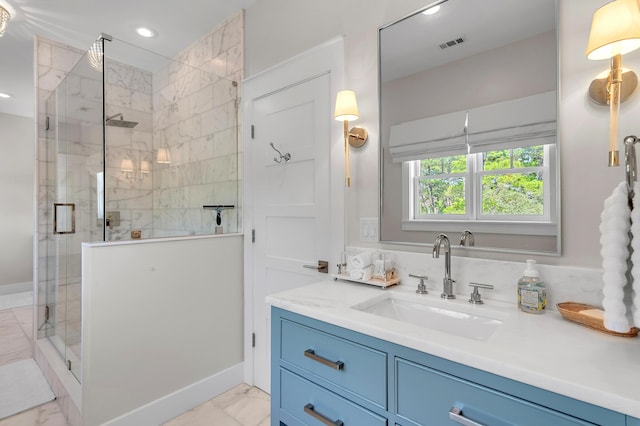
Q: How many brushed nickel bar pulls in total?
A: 3